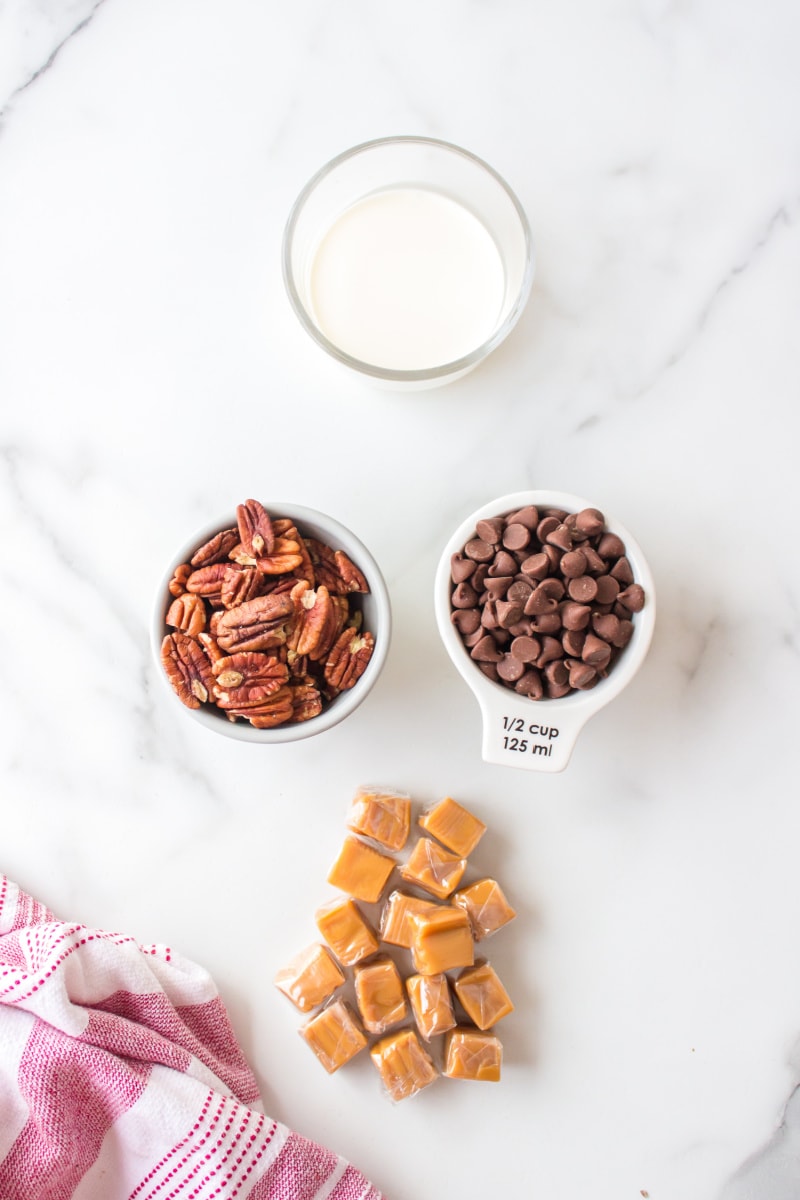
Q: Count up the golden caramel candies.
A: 15